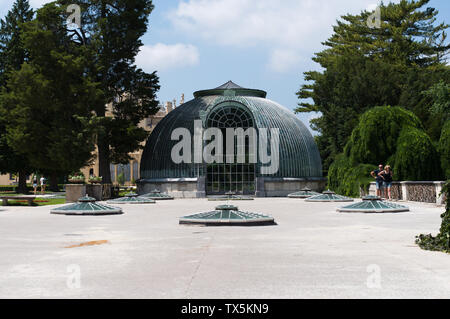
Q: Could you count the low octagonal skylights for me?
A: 8